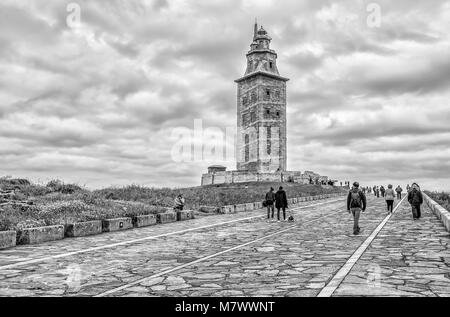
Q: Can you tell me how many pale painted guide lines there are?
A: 3